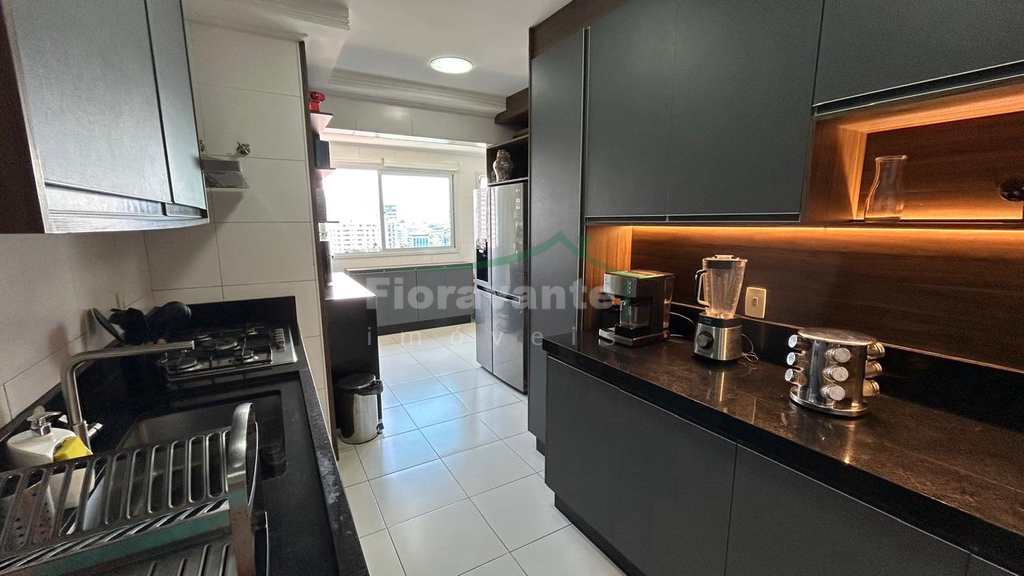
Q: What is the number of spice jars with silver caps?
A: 9